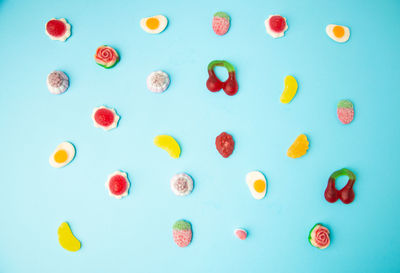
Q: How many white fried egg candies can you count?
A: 4